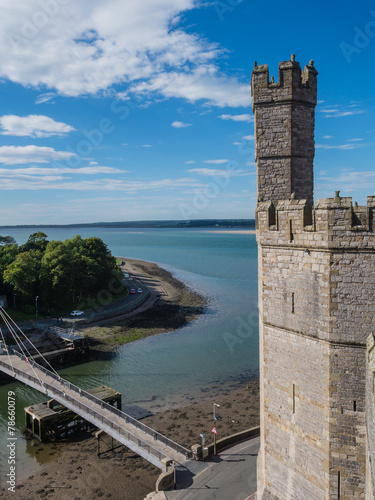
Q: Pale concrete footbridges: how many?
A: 1